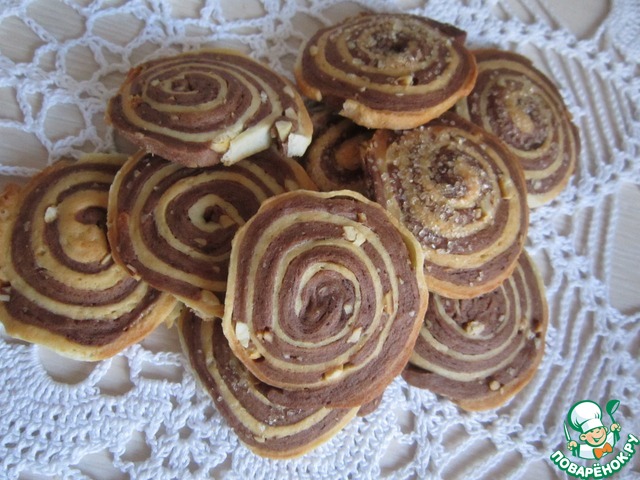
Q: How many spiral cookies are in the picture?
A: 10